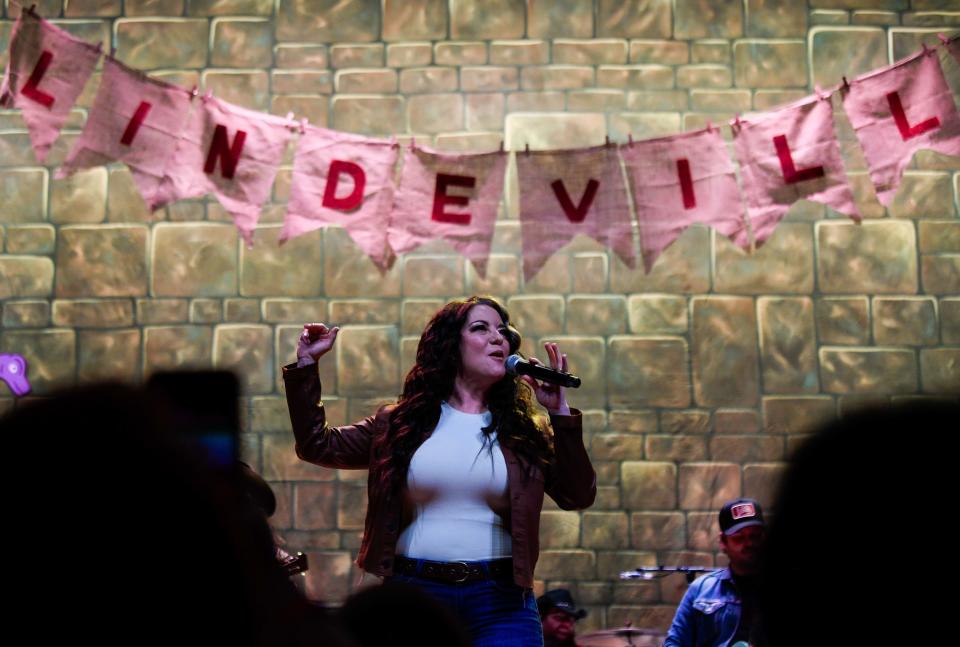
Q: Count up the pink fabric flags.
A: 9